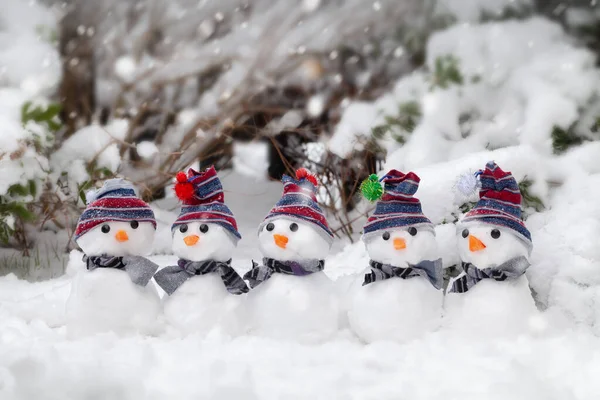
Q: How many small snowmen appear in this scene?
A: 5